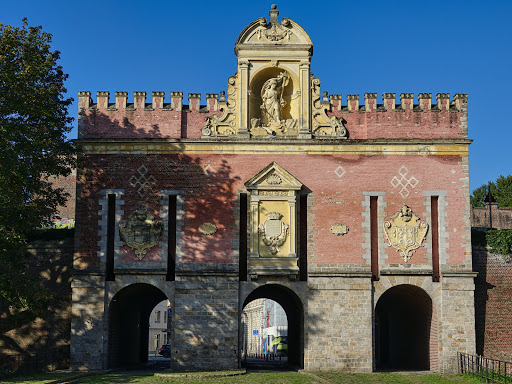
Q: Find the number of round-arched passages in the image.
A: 3